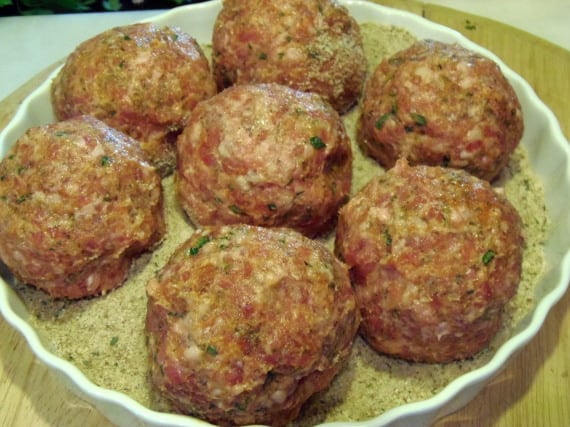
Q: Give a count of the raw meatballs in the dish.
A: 7